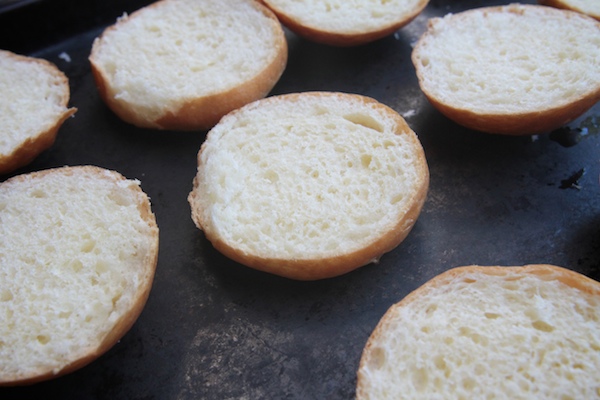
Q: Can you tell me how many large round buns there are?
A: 8